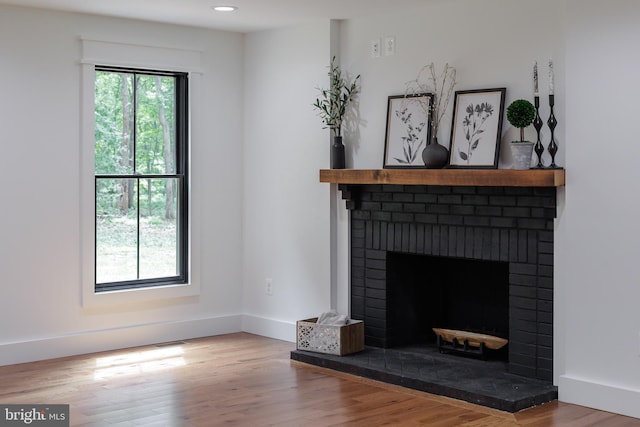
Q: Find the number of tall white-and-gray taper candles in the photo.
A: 2